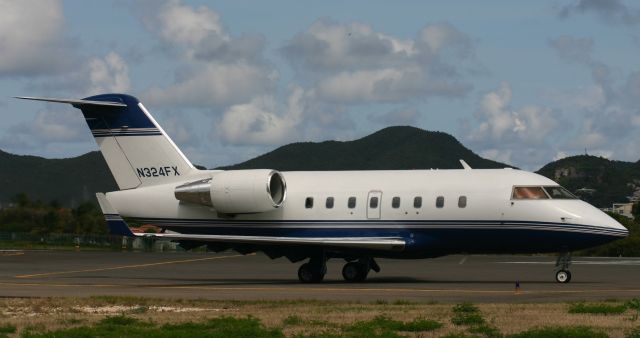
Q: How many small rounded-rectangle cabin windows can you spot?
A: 8